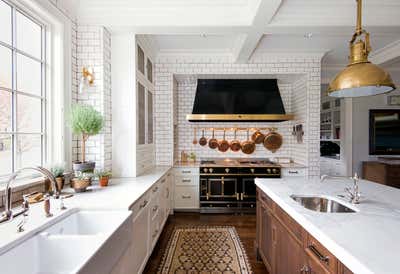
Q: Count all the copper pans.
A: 7